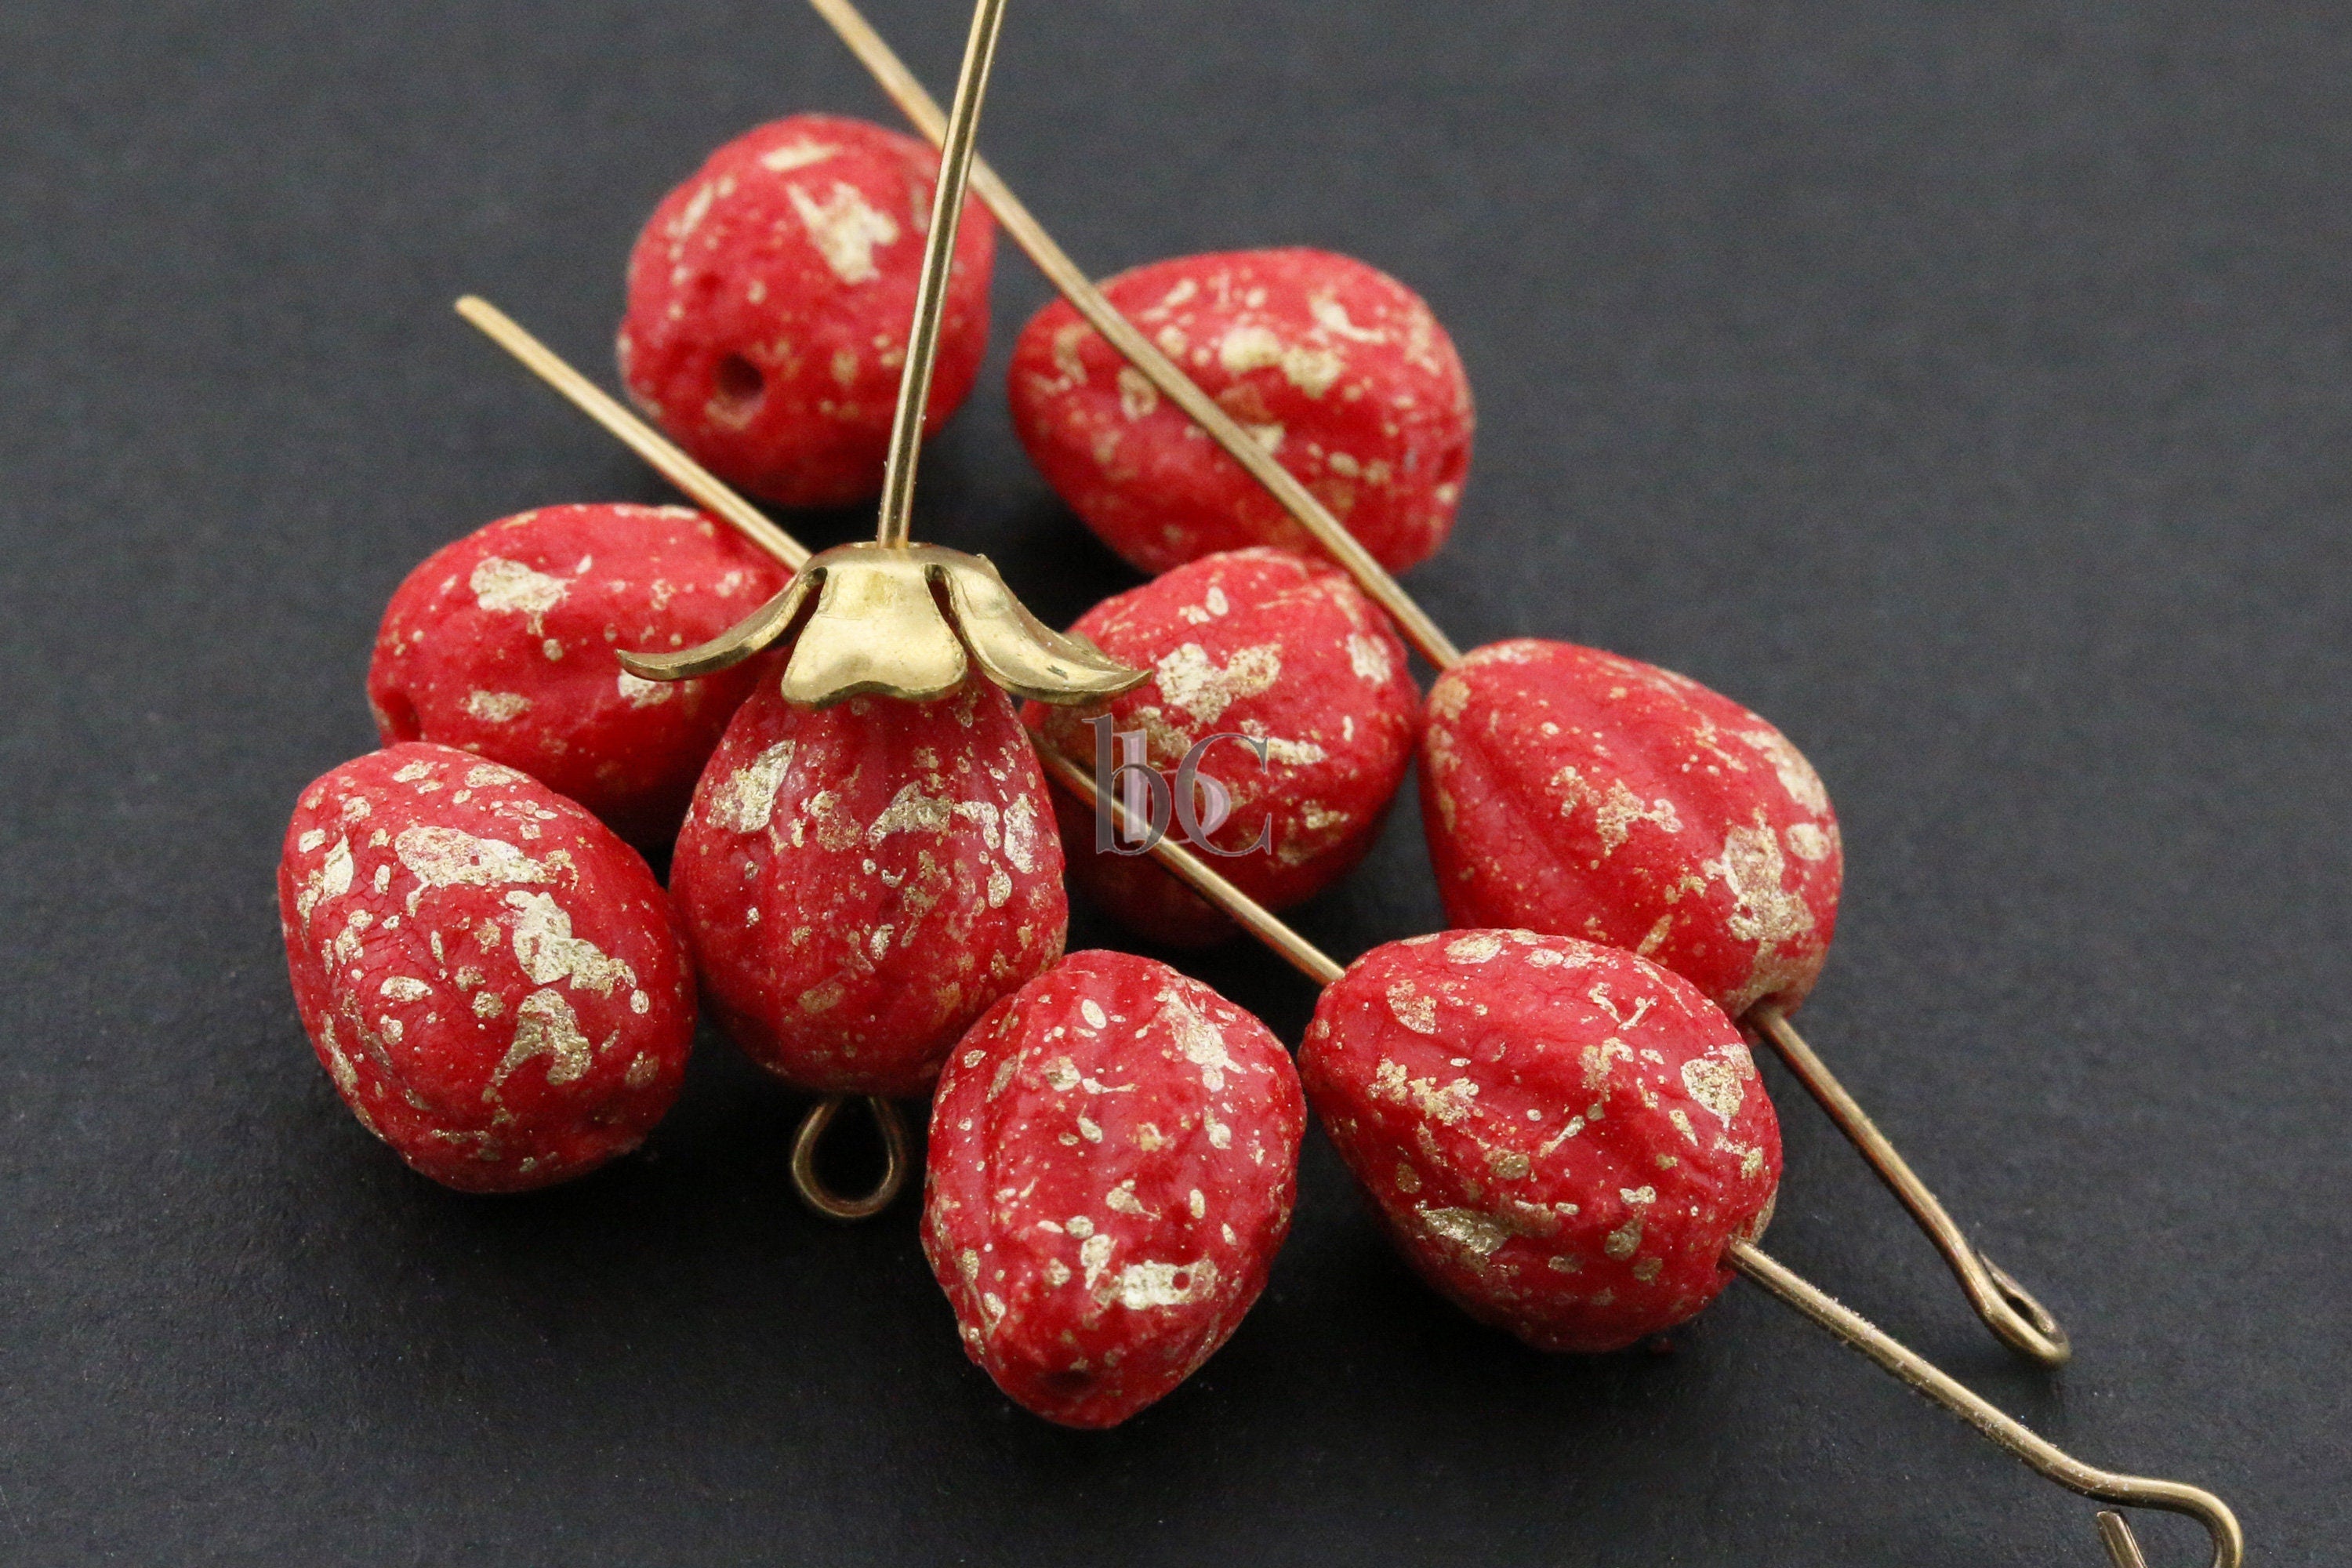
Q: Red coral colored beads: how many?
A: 9